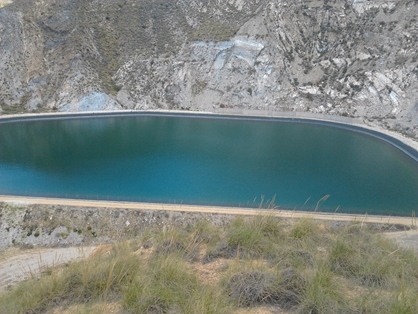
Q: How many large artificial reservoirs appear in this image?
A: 1